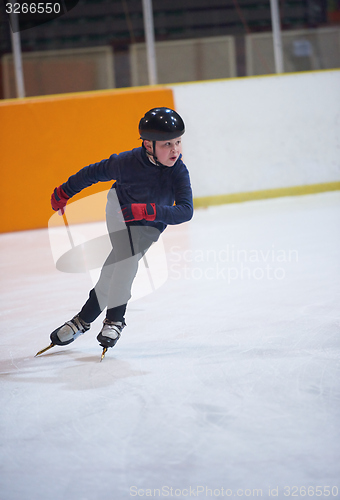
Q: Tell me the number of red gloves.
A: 2